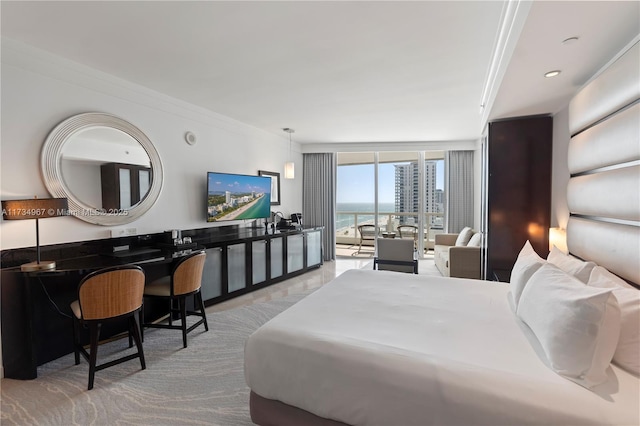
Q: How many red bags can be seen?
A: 0